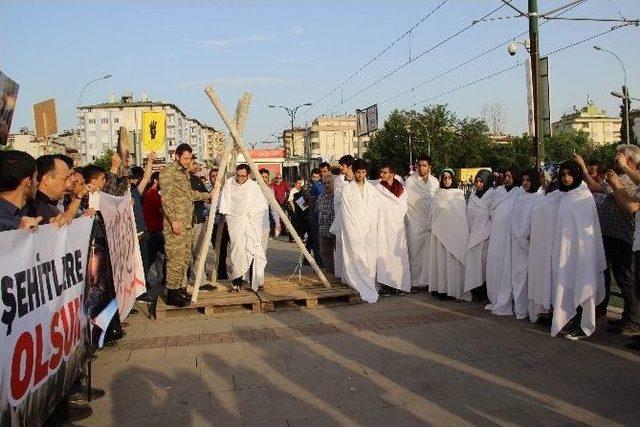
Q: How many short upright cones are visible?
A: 0